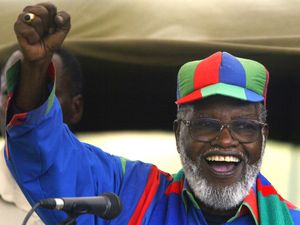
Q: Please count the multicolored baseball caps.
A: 1